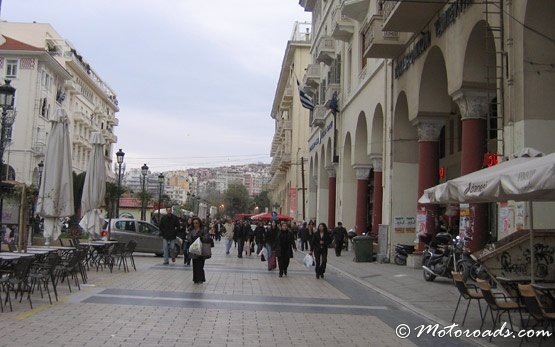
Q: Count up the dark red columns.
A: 5